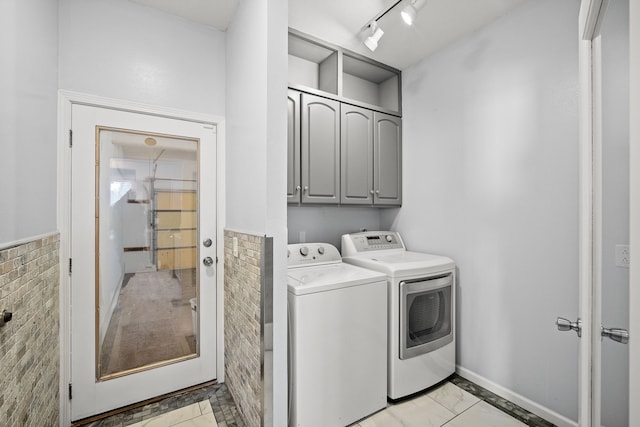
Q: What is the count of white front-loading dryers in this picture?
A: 1